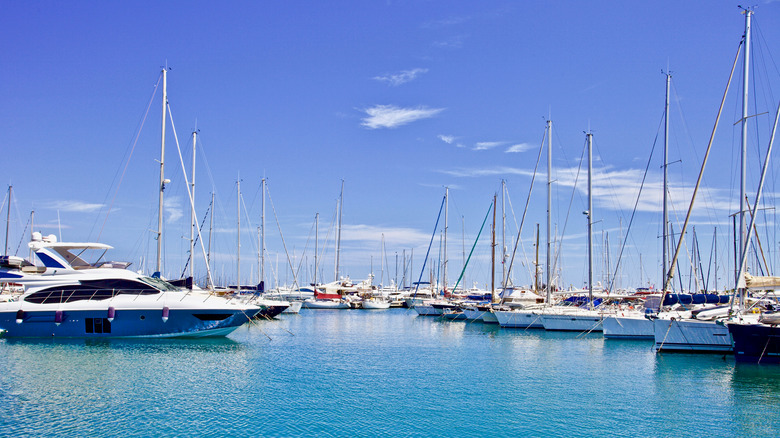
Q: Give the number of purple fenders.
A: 4